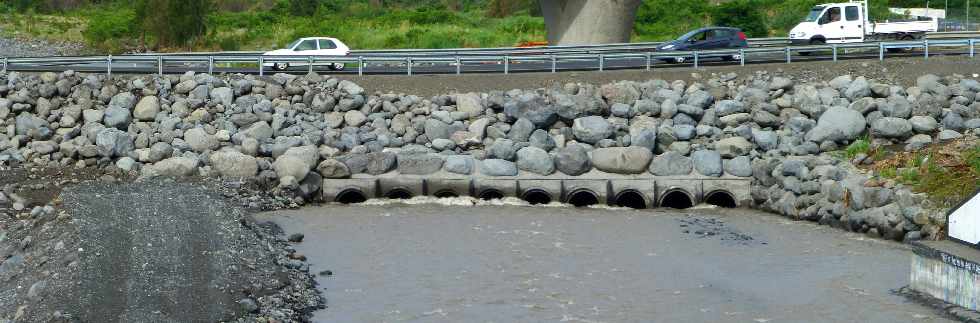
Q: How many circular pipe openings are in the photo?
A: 9